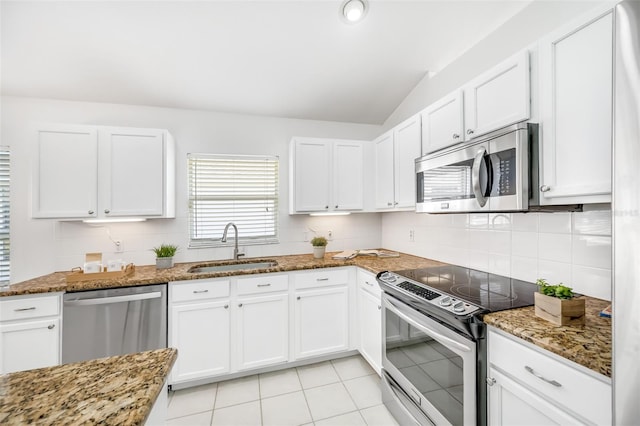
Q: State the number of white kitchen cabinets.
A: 15